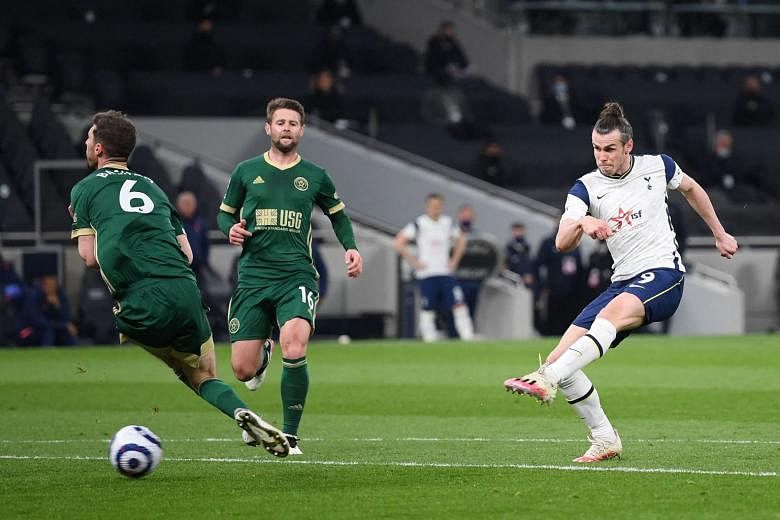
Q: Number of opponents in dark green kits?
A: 2